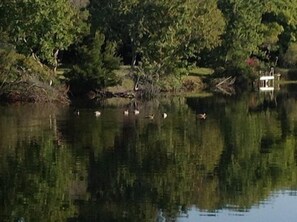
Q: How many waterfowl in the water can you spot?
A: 7